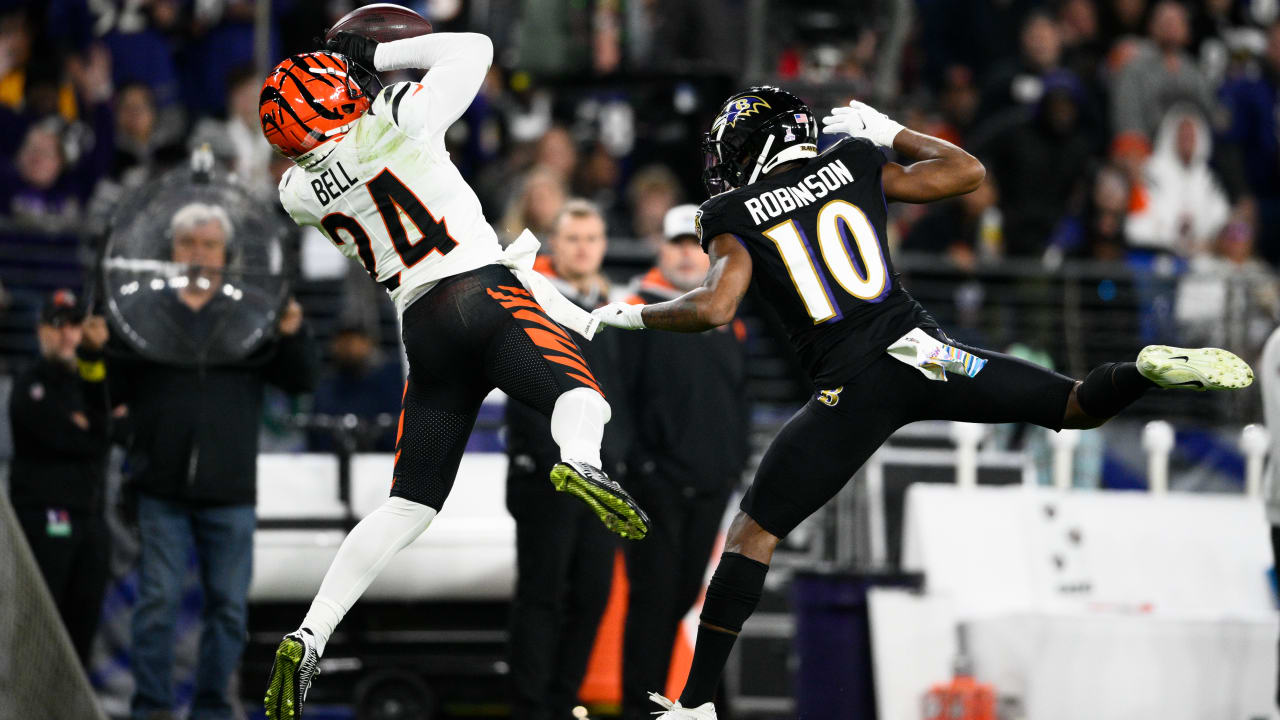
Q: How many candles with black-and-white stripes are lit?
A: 0